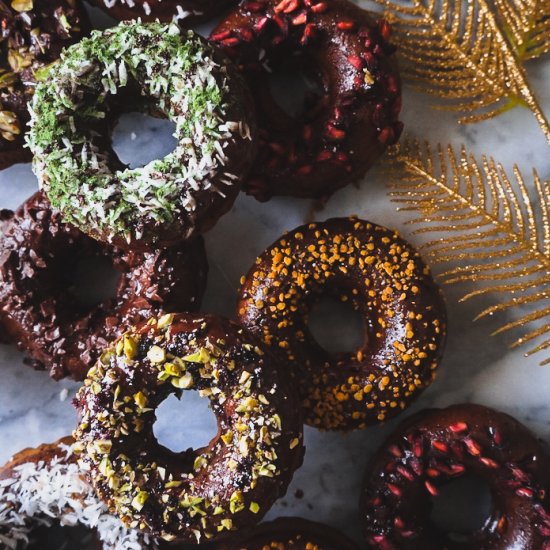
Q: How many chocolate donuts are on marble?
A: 10